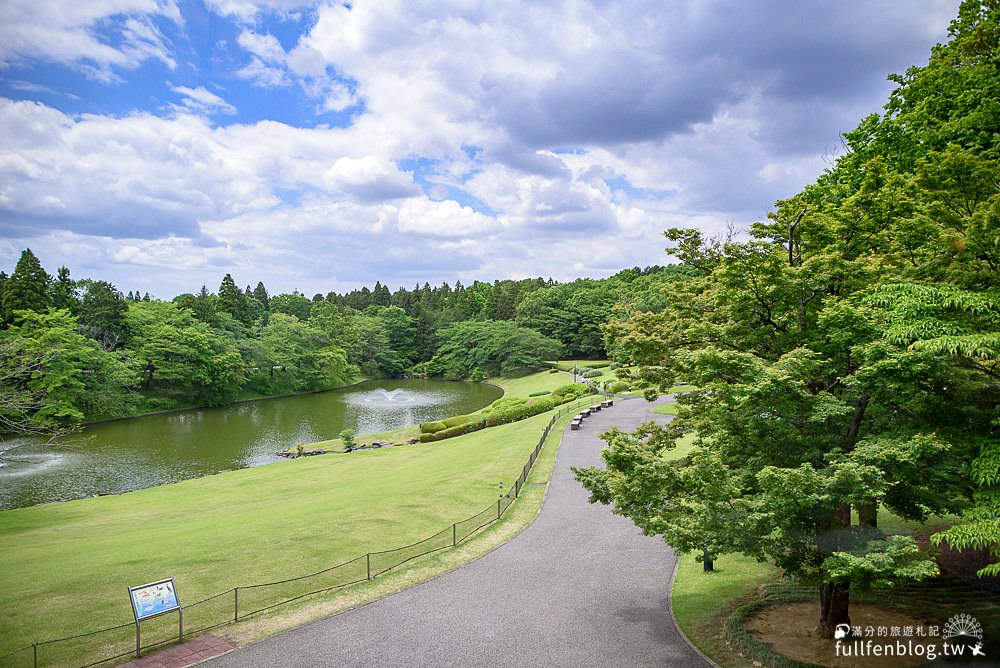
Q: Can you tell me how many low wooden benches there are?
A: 5